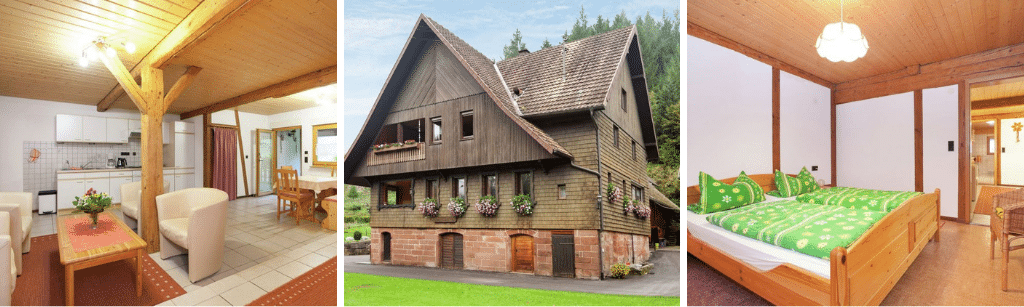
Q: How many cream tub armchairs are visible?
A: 4